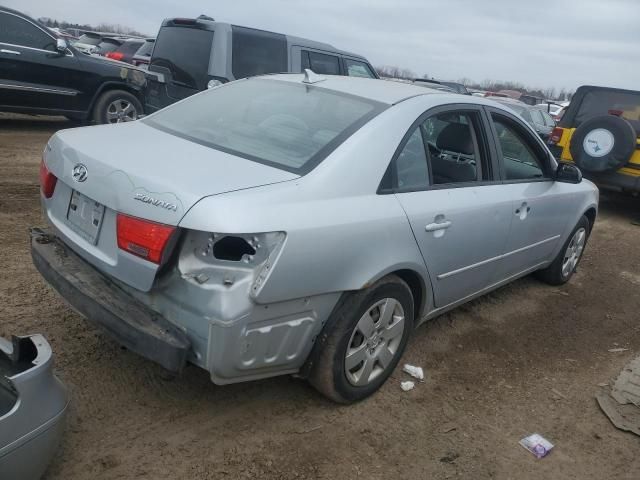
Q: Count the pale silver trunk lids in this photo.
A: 1